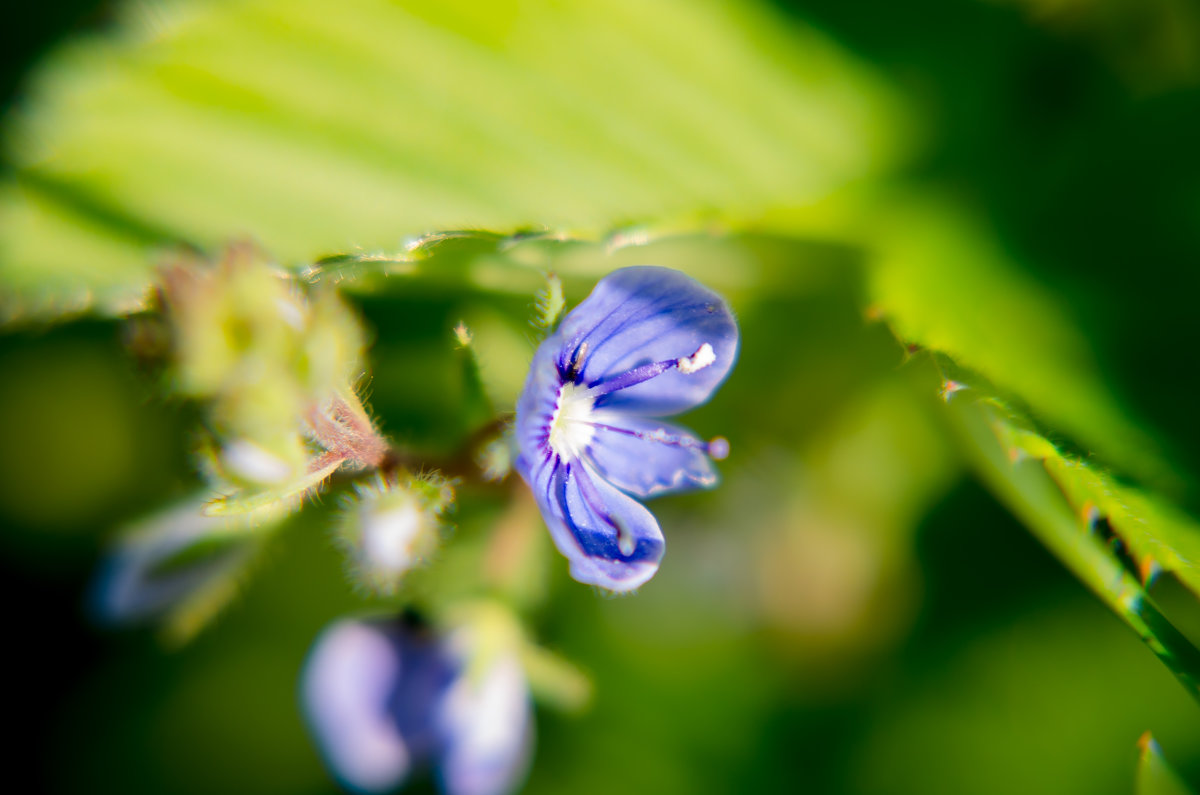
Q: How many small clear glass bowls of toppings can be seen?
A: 0